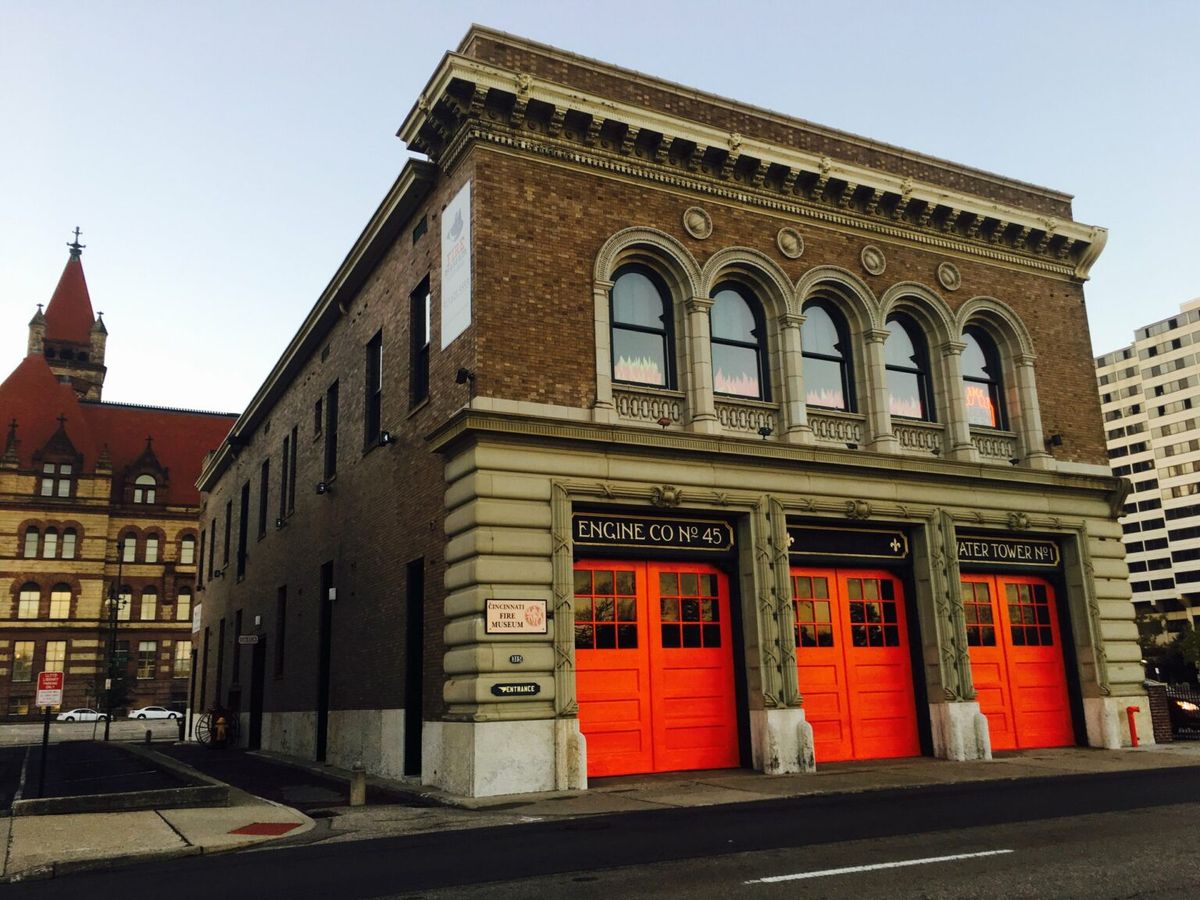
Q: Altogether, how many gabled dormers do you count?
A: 2